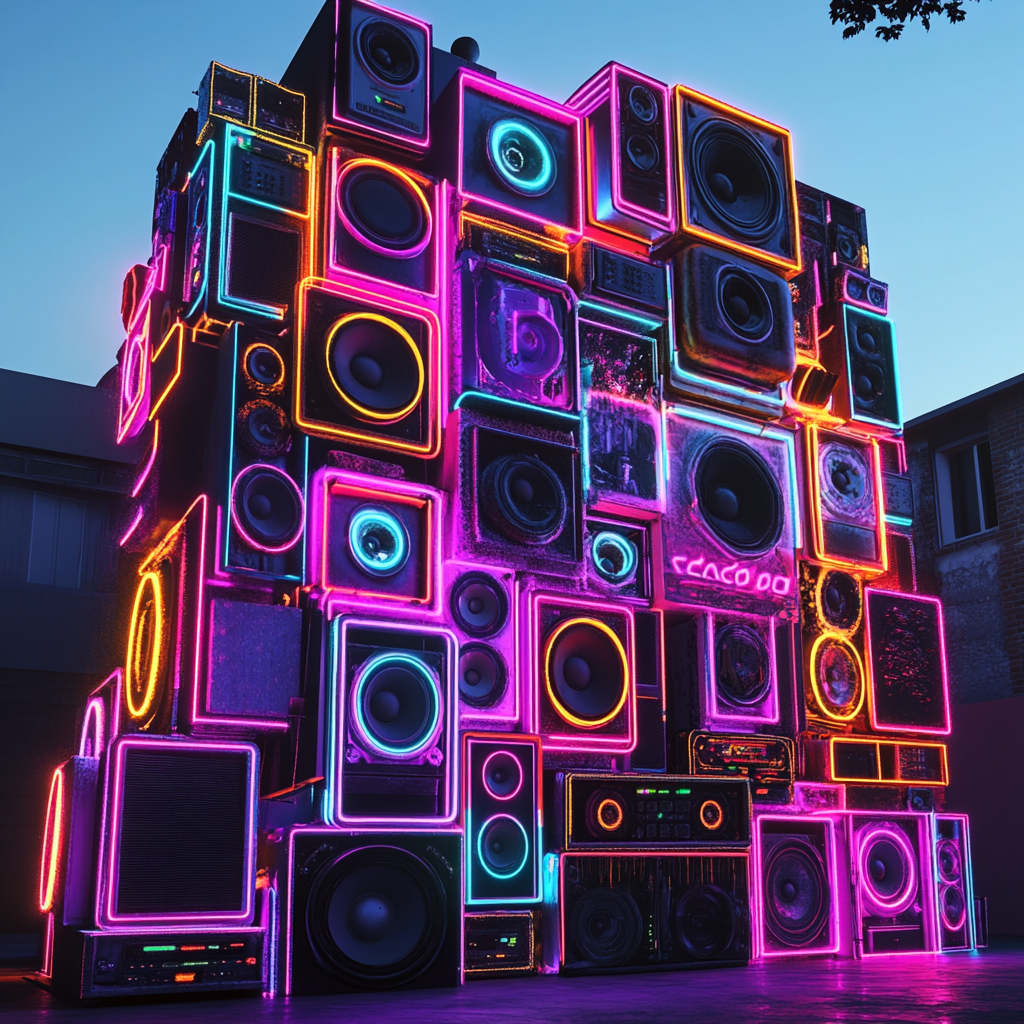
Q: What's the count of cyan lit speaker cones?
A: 5